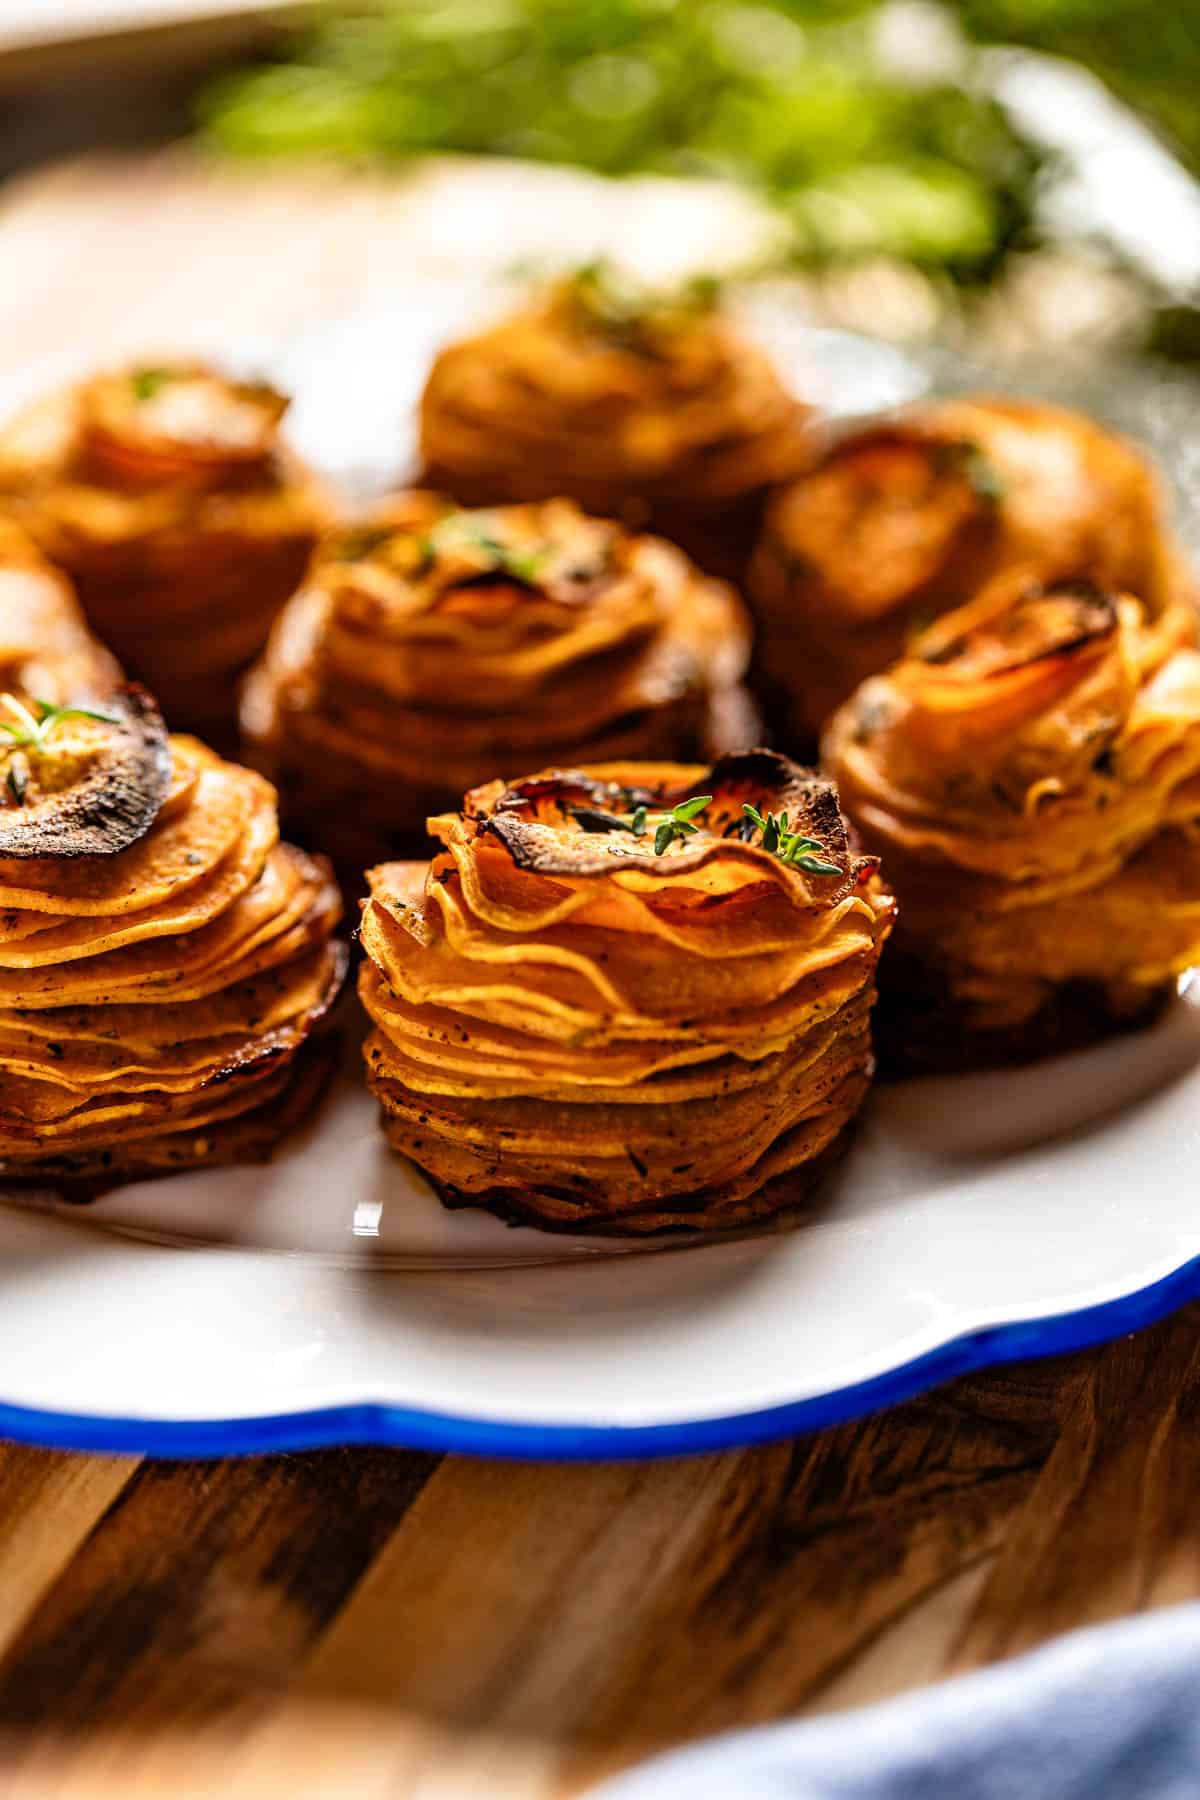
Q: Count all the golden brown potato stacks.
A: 8